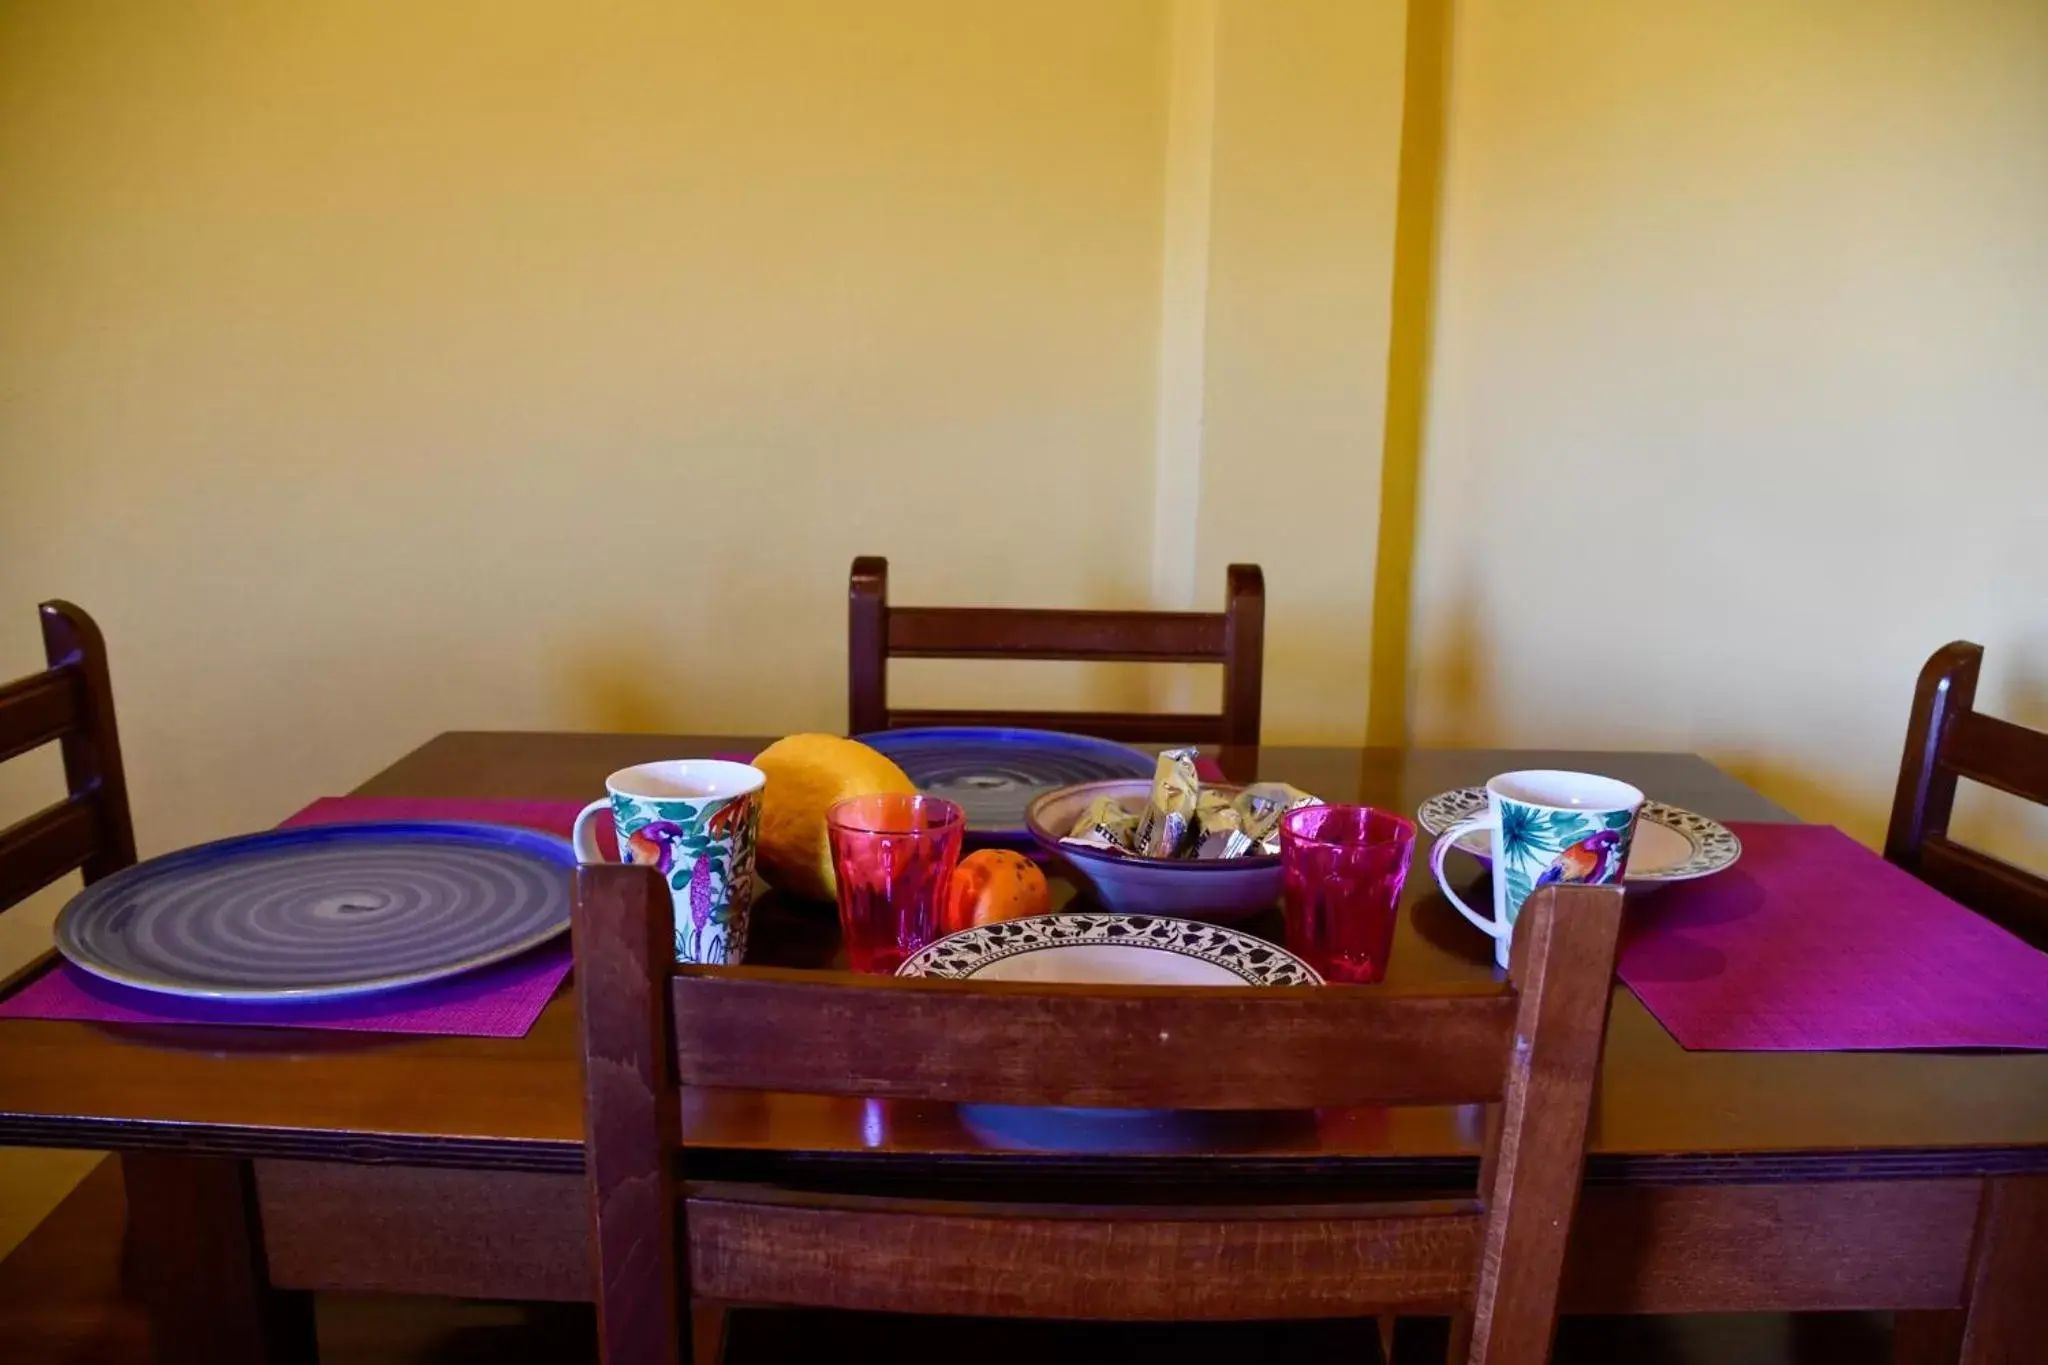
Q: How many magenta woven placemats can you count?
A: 3